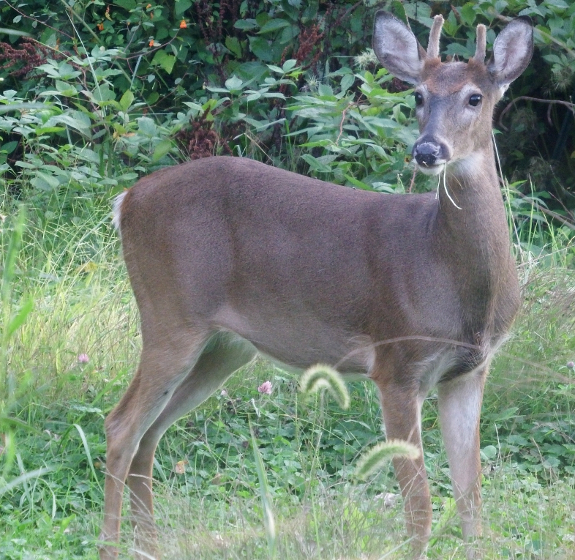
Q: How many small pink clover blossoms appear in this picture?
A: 2